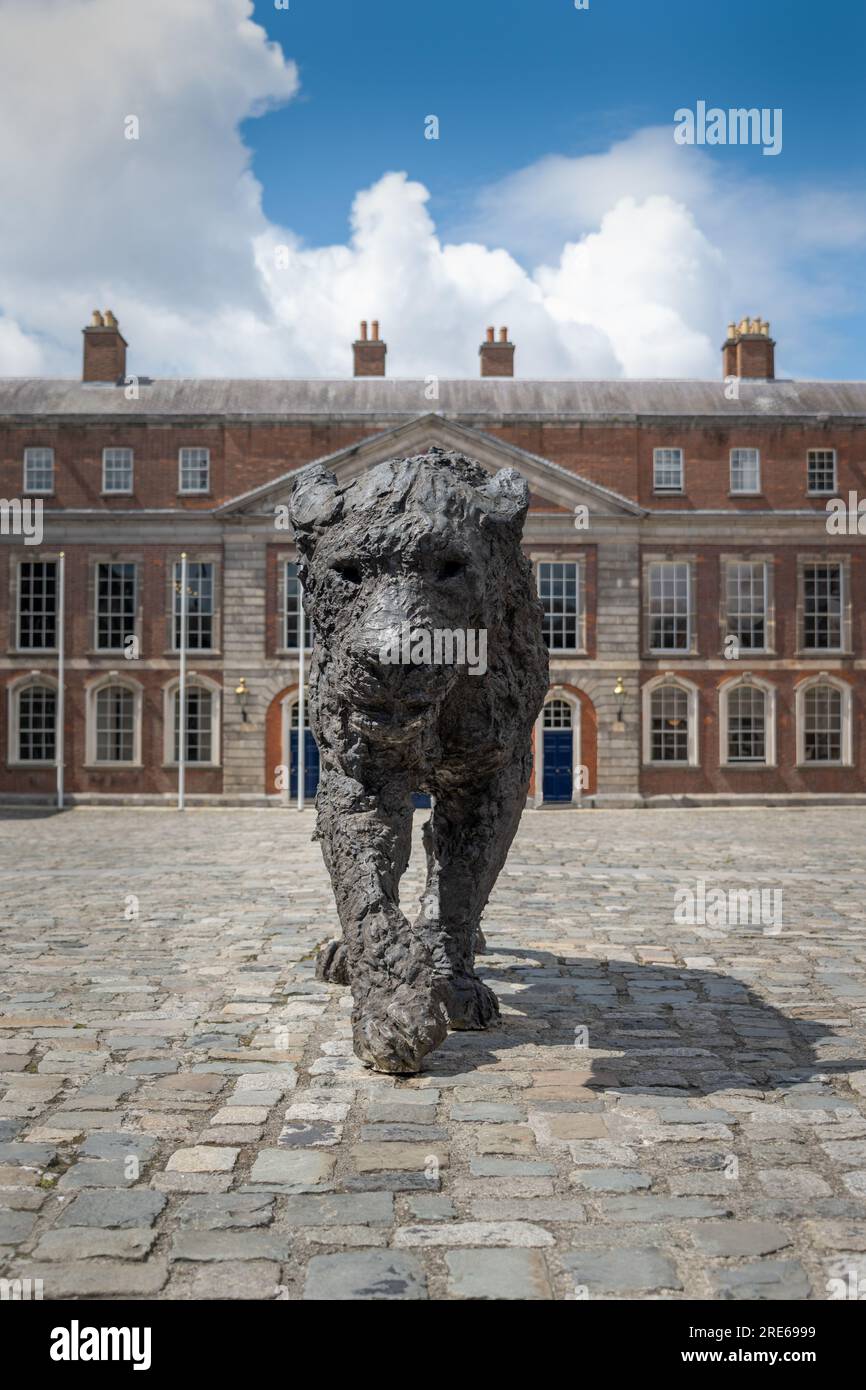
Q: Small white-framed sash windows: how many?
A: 6